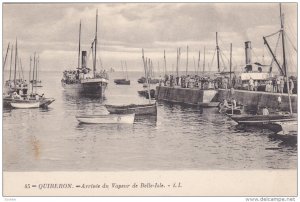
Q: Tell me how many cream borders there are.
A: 1